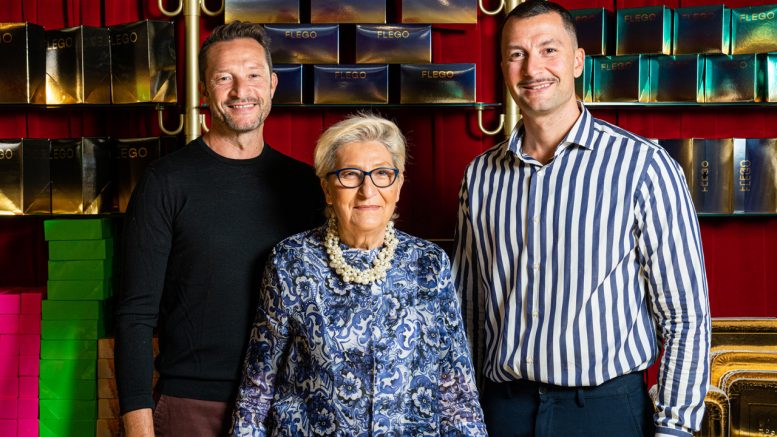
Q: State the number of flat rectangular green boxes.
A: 11